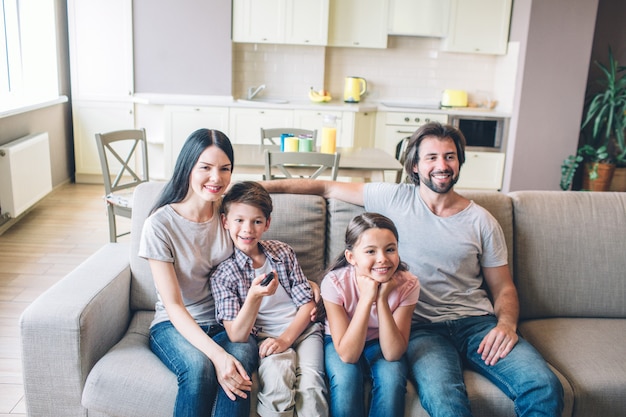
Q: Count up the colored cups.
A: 4